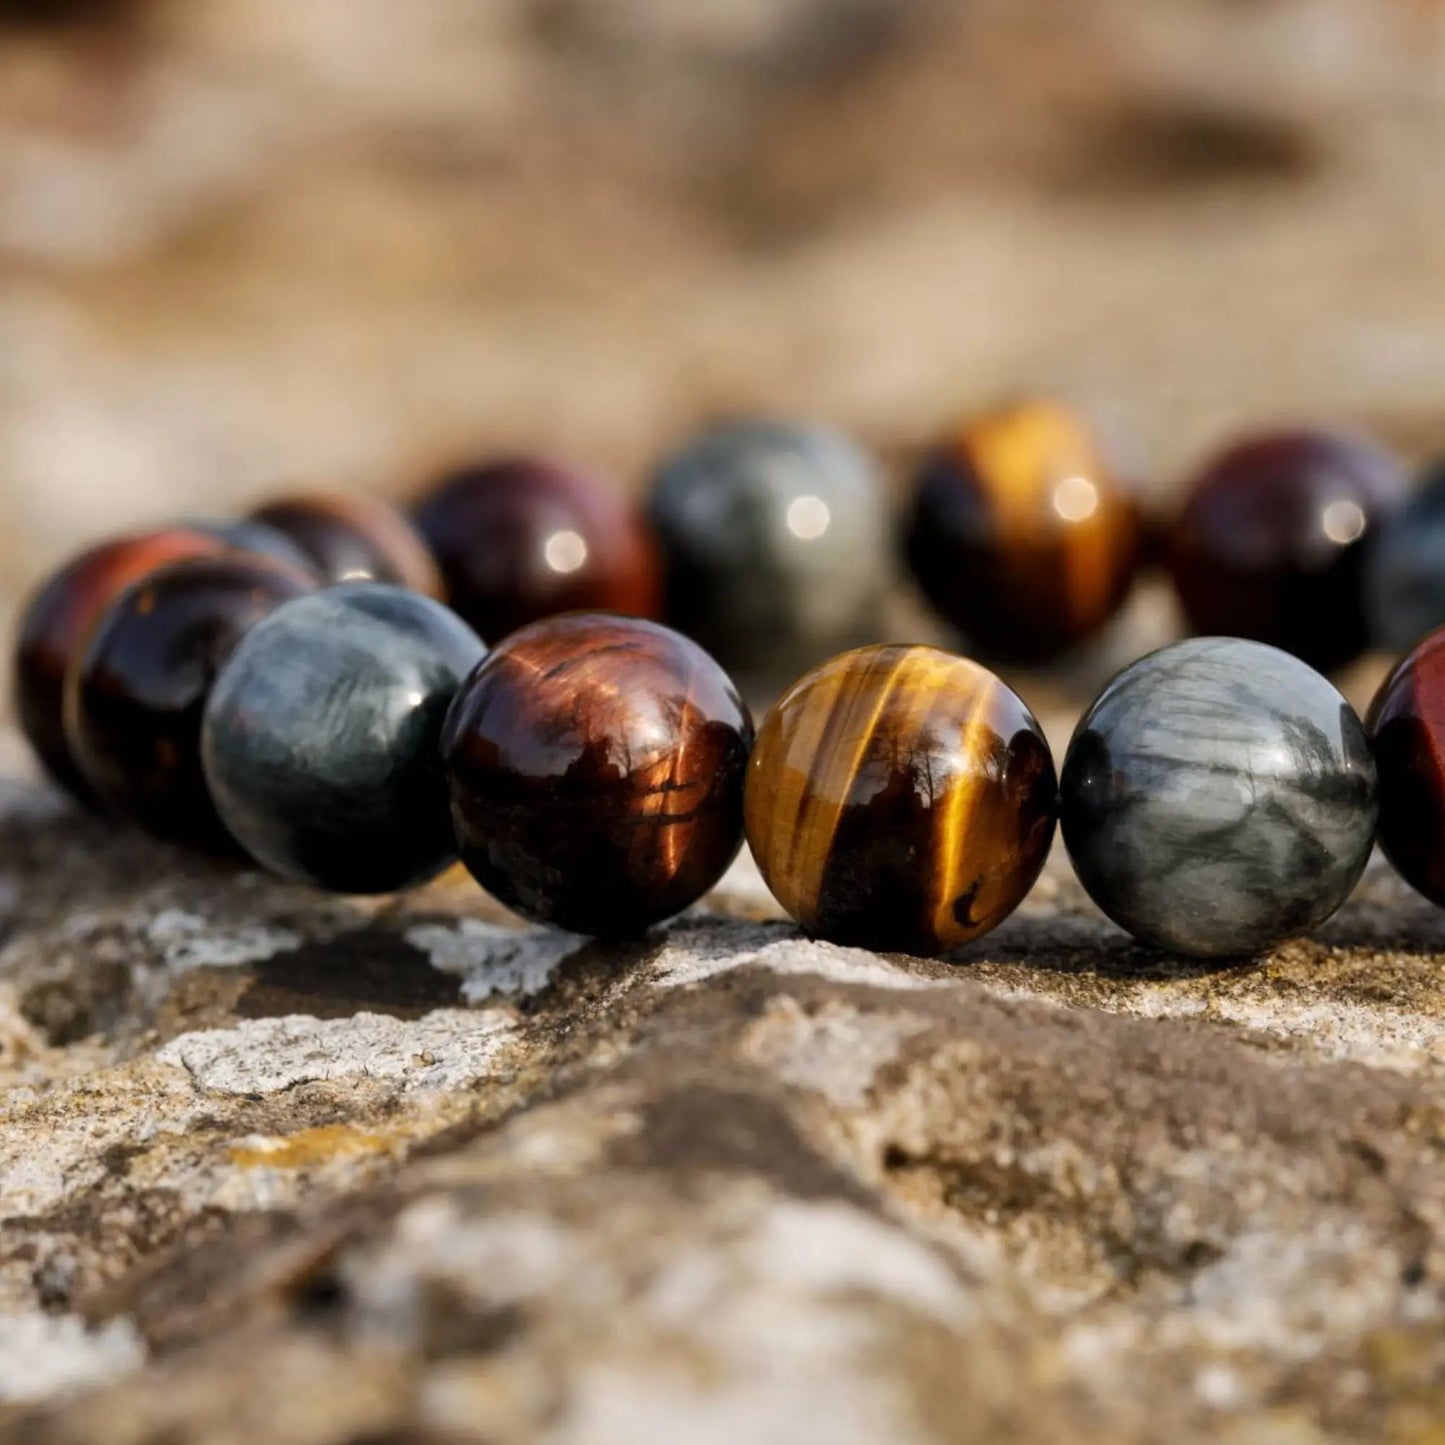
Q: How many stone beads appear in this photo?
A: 14